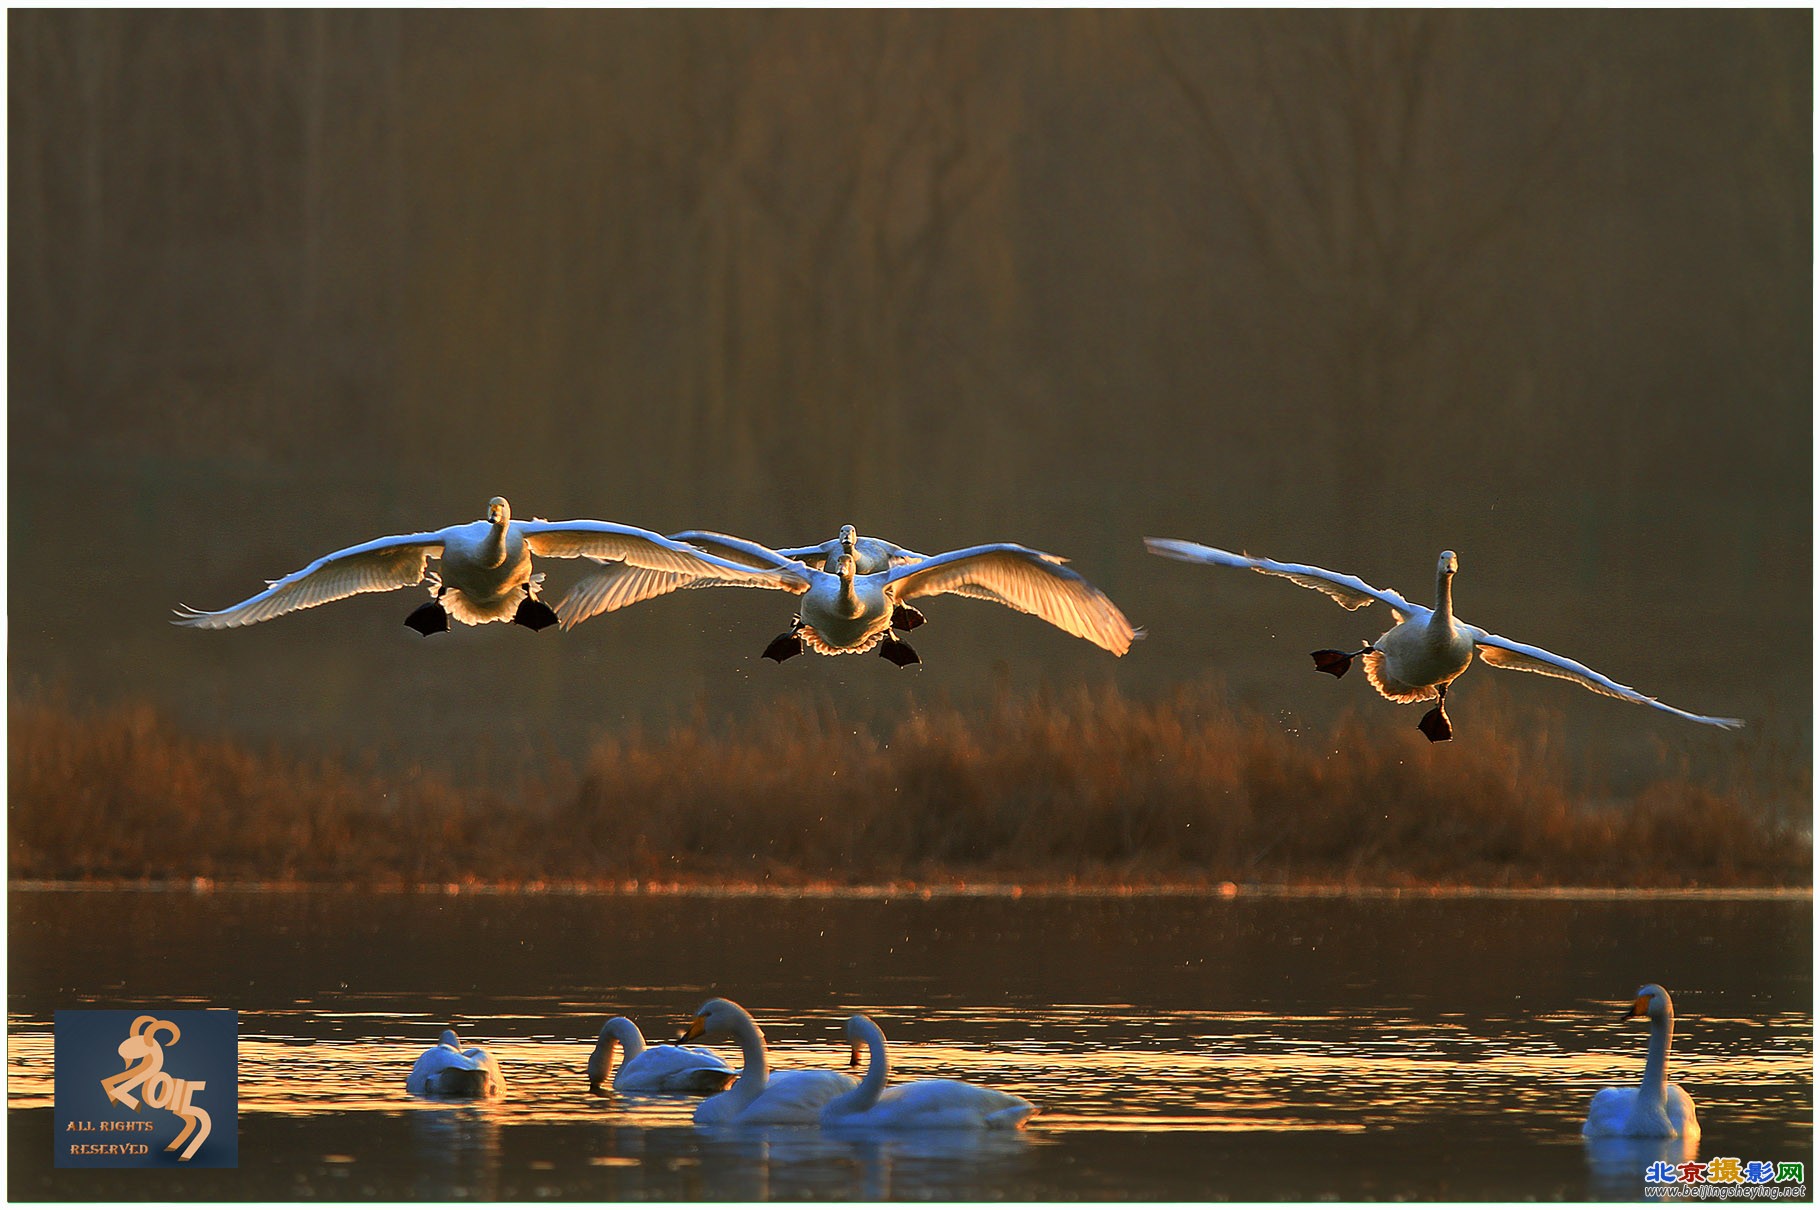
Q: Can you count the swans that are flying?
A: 4